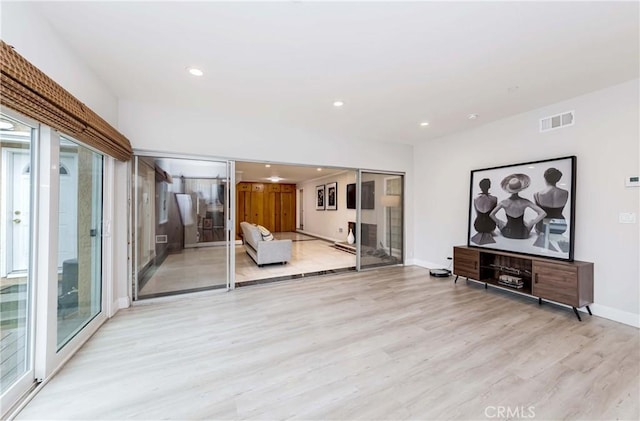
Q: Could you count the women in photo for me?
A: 3